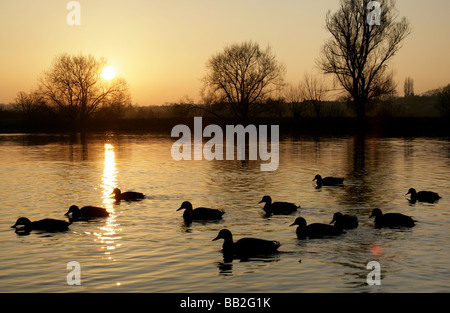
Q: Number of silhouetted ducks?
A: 11